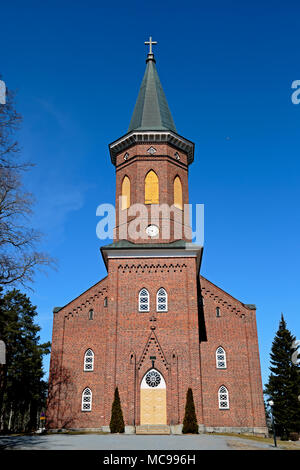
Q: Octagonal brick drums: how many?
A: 1